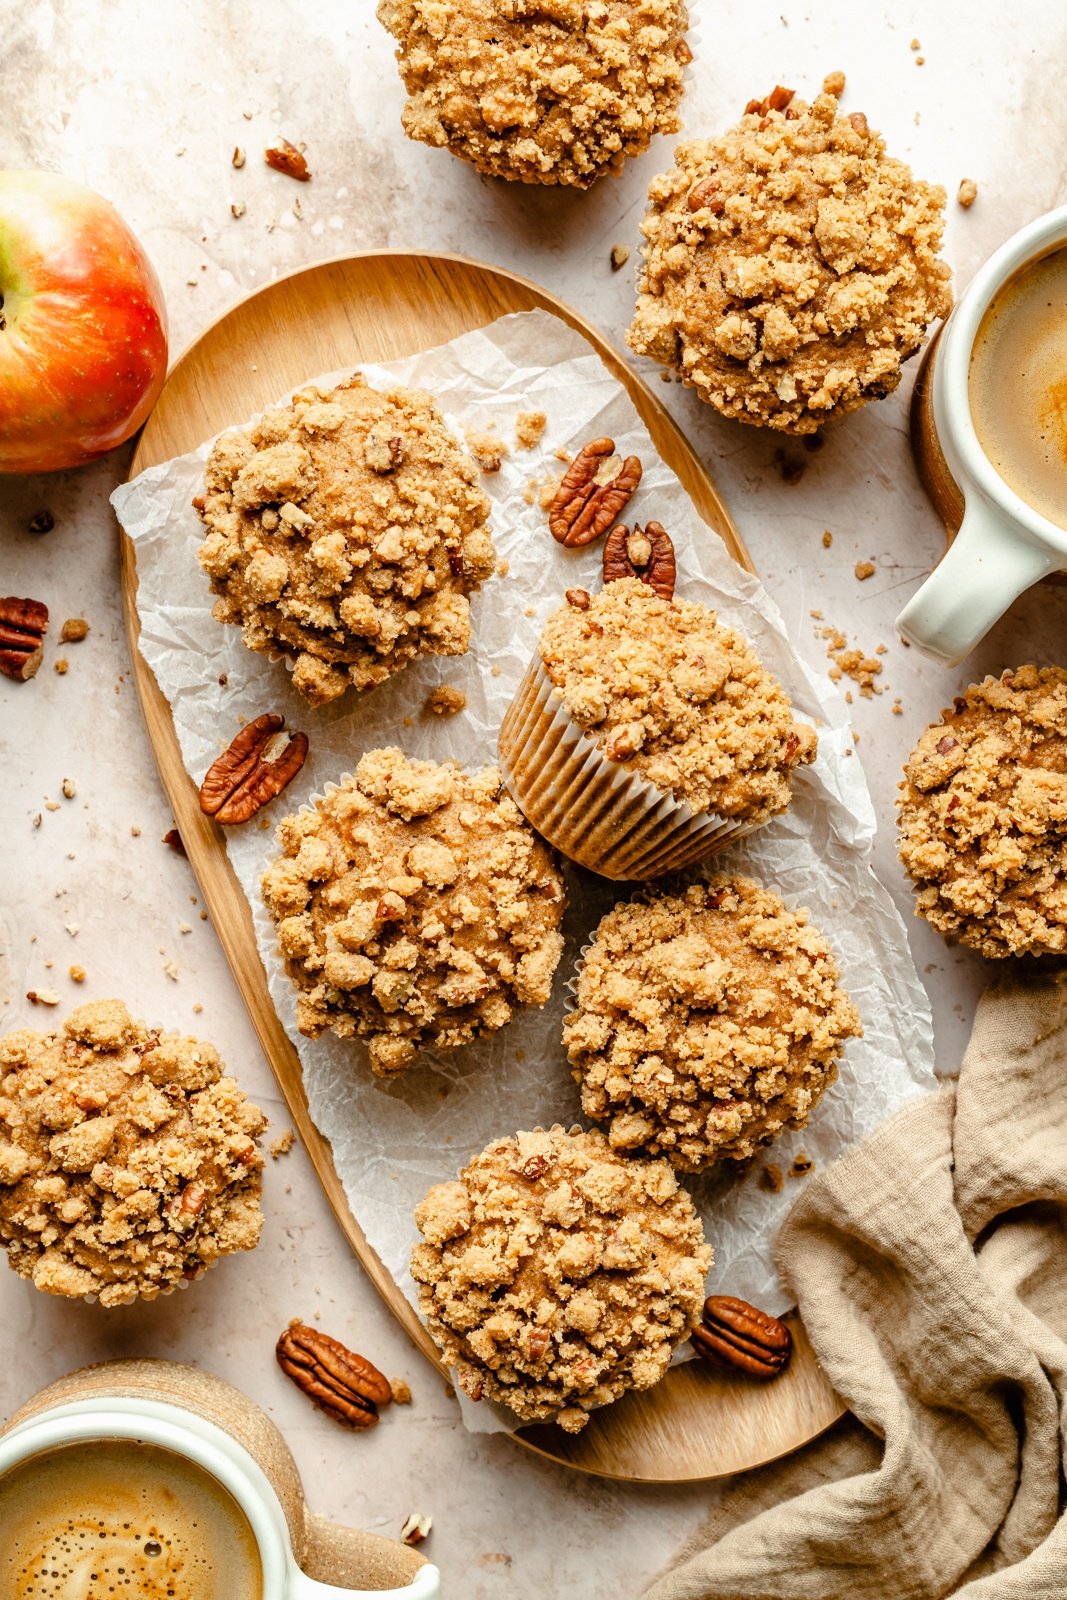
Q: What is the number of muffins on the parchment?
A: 5